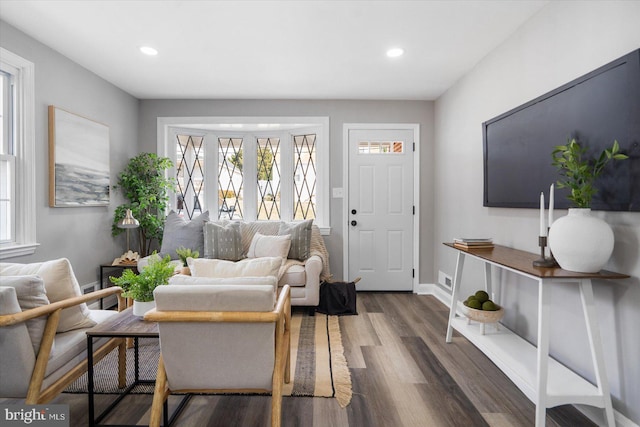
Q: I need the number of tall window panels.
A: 4